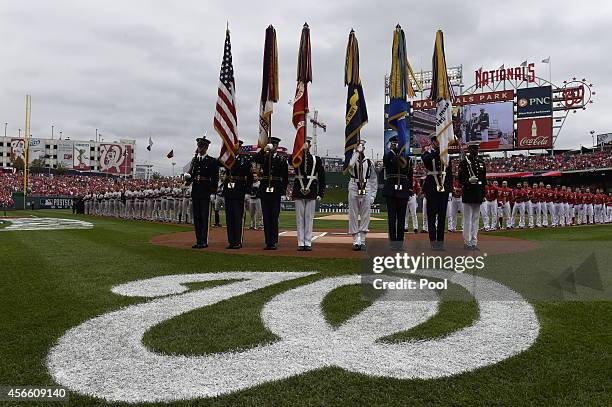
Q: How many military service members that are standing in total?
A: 8